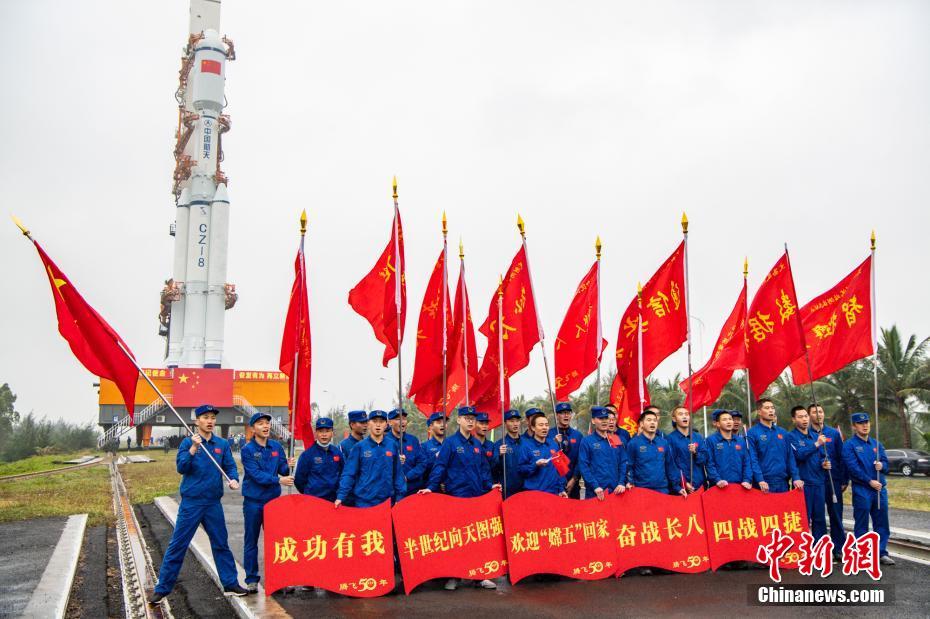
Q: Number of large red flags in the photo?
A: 13